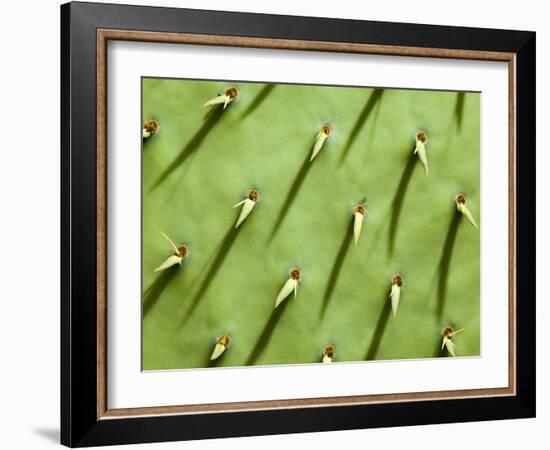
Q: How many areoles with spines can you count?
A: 13